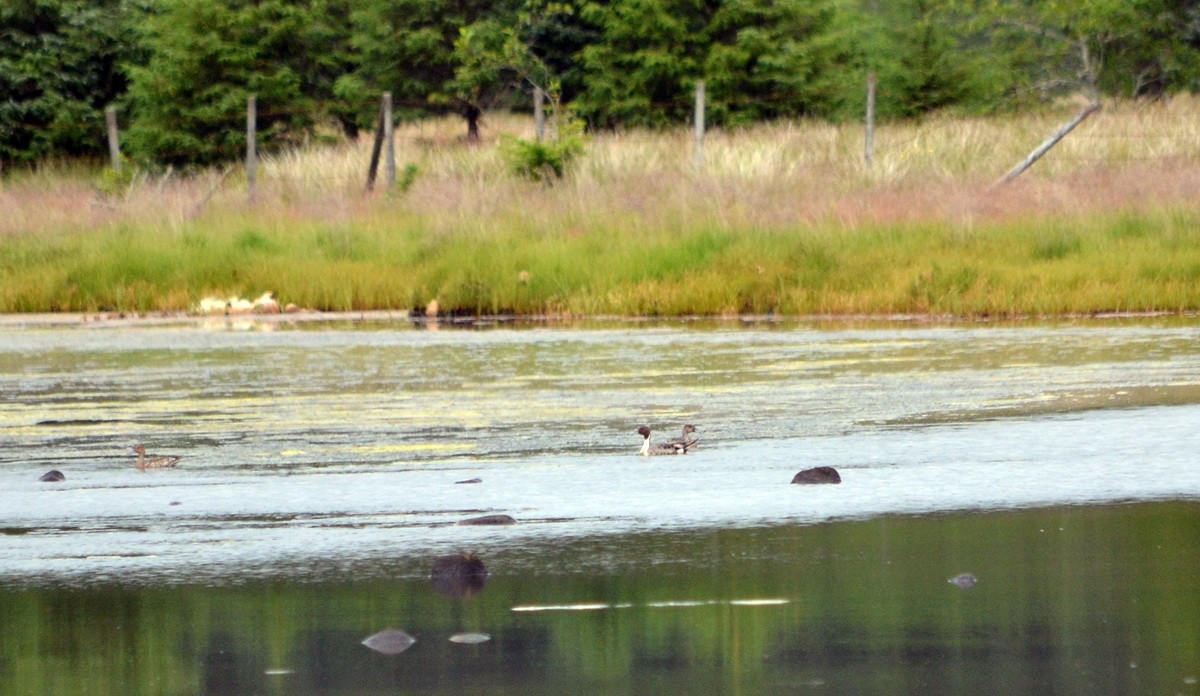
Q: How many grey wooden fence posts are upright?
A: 6